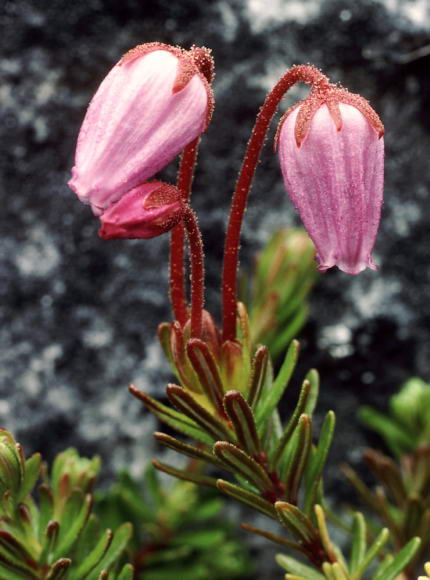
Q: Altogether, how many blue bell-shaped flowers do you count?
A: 0